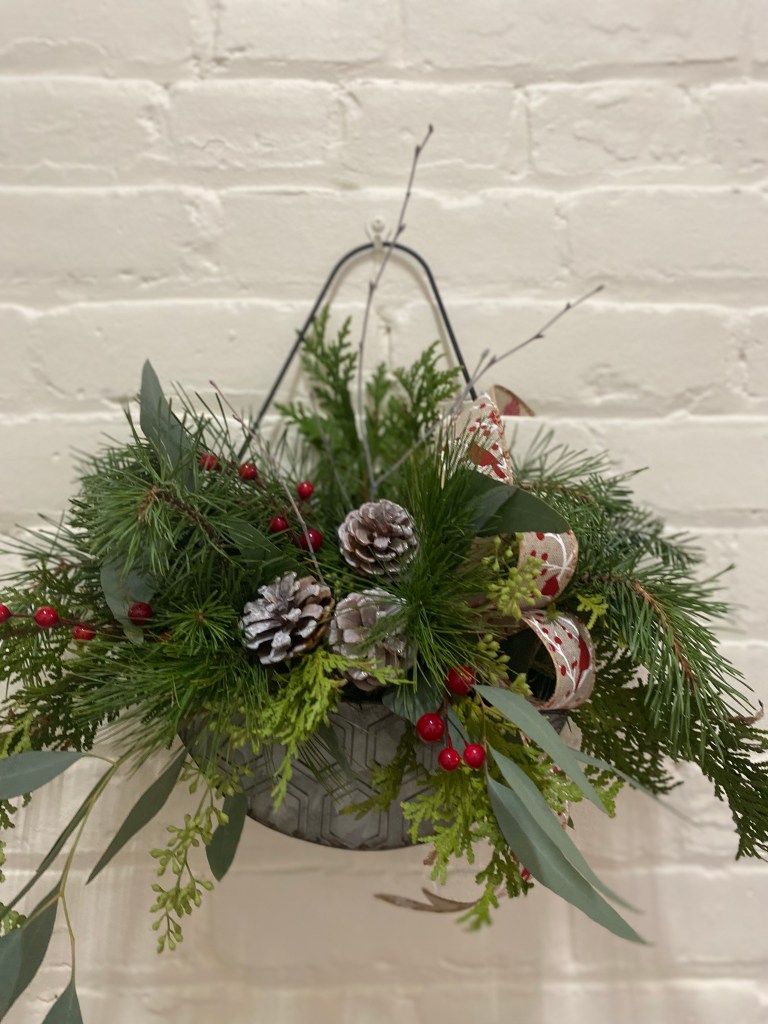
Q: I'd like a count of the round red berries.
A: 13